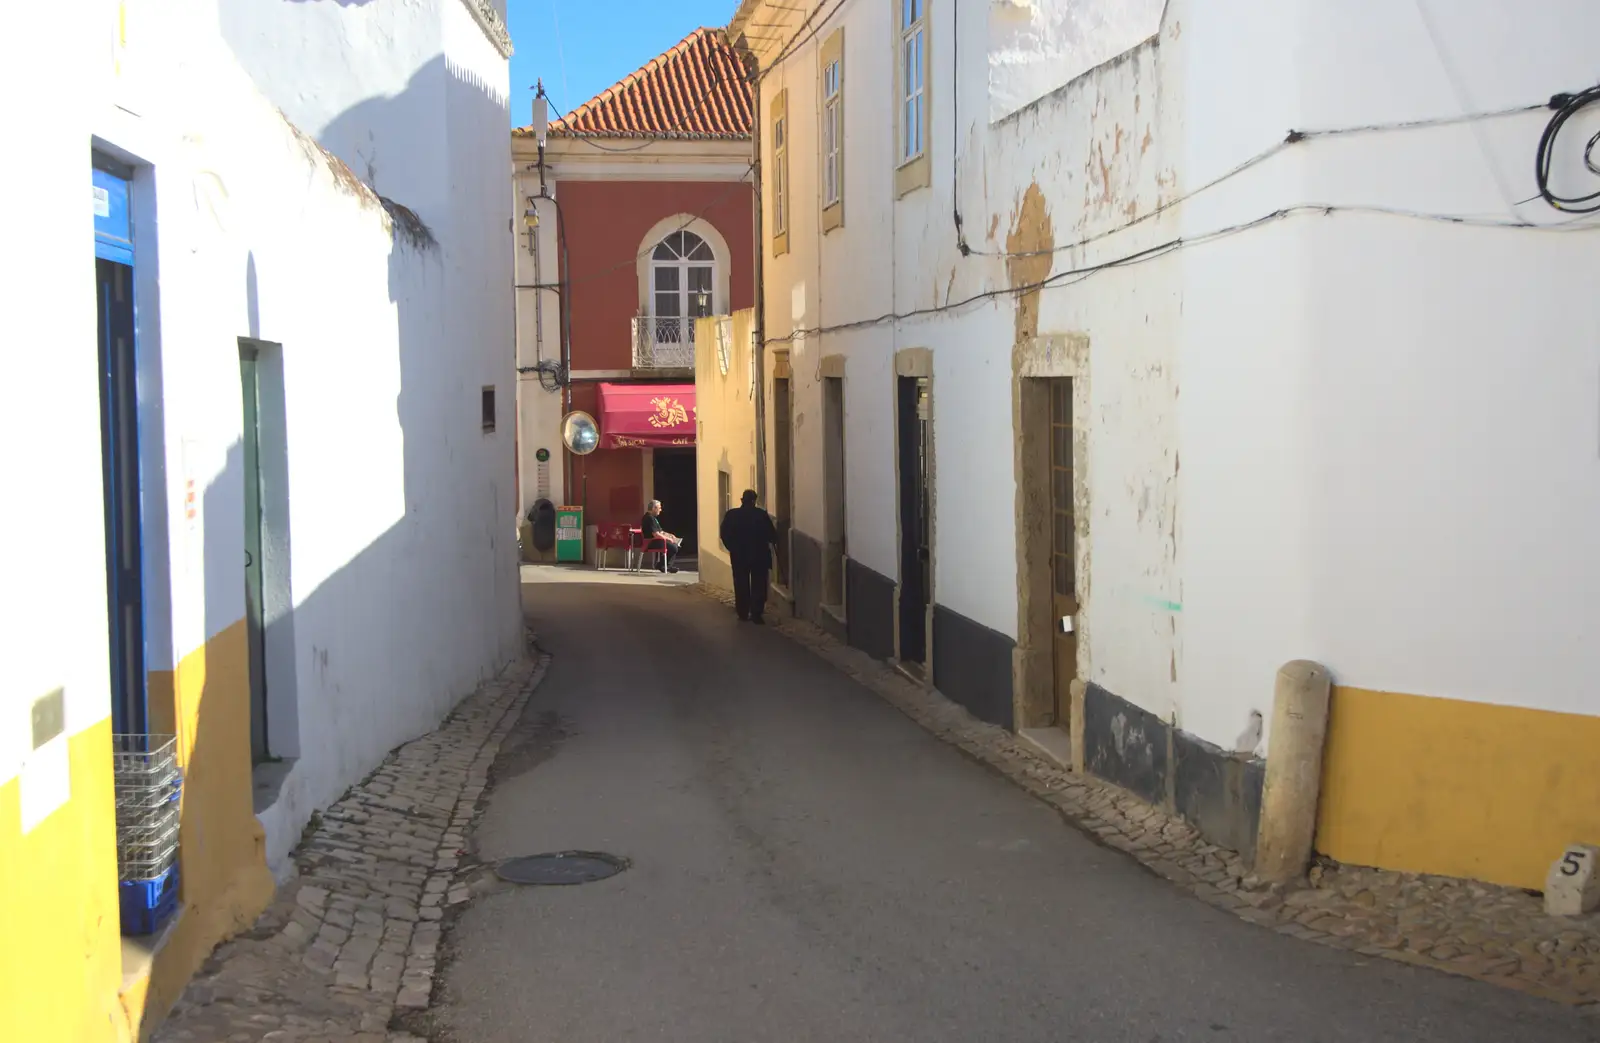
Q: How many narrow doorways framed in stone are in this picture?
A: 4